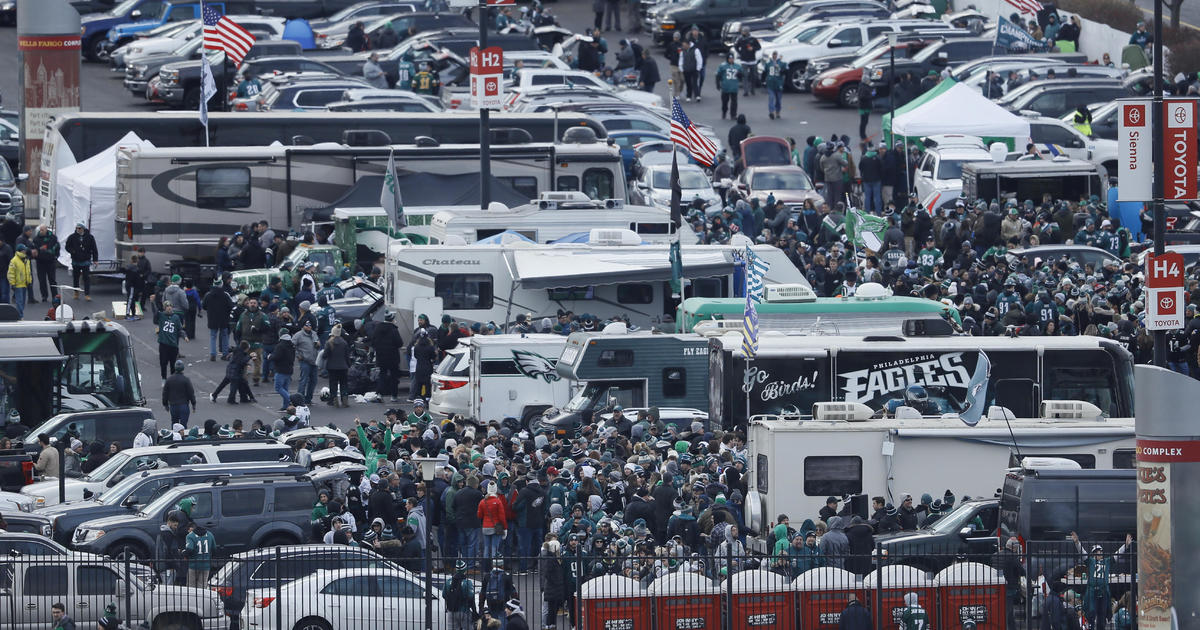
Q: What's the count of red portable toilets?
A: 6